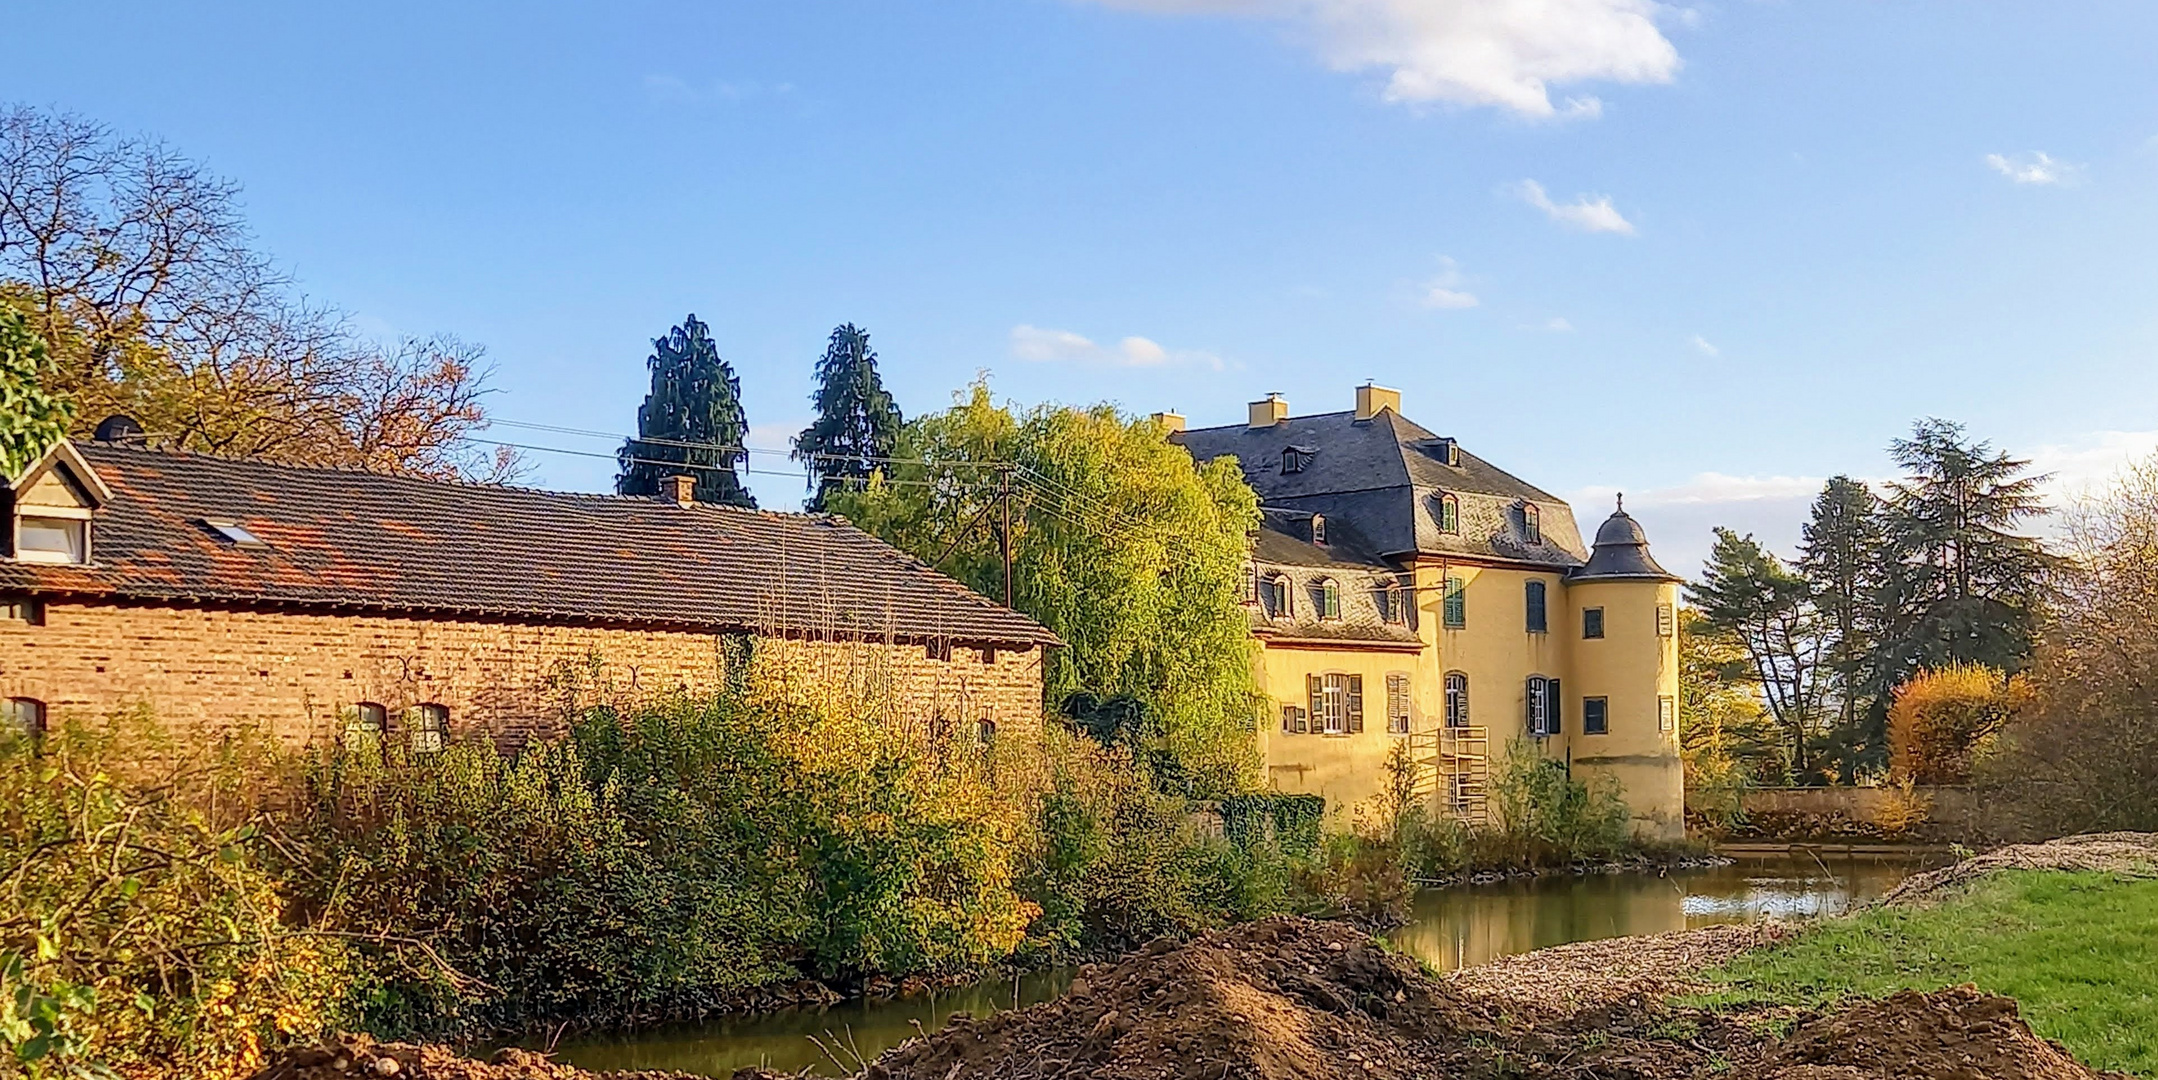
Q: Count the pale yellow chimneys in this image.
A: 3